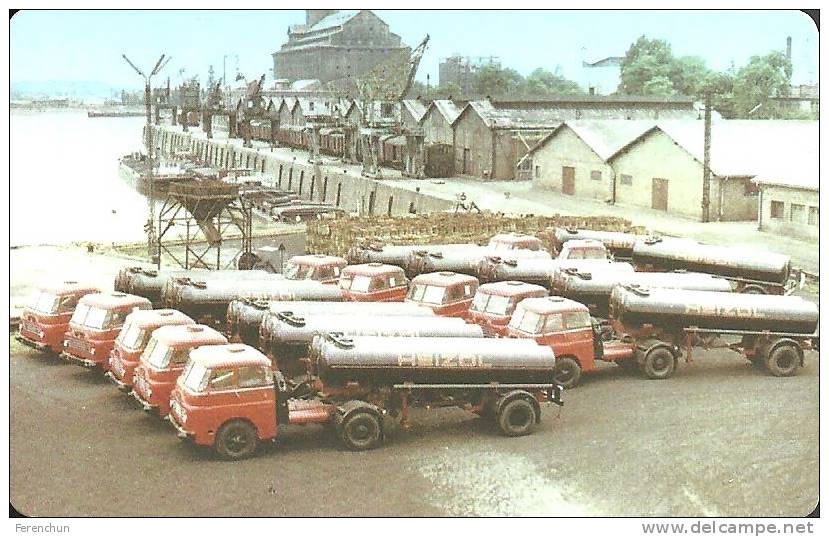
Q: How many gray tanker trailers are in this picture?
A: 12